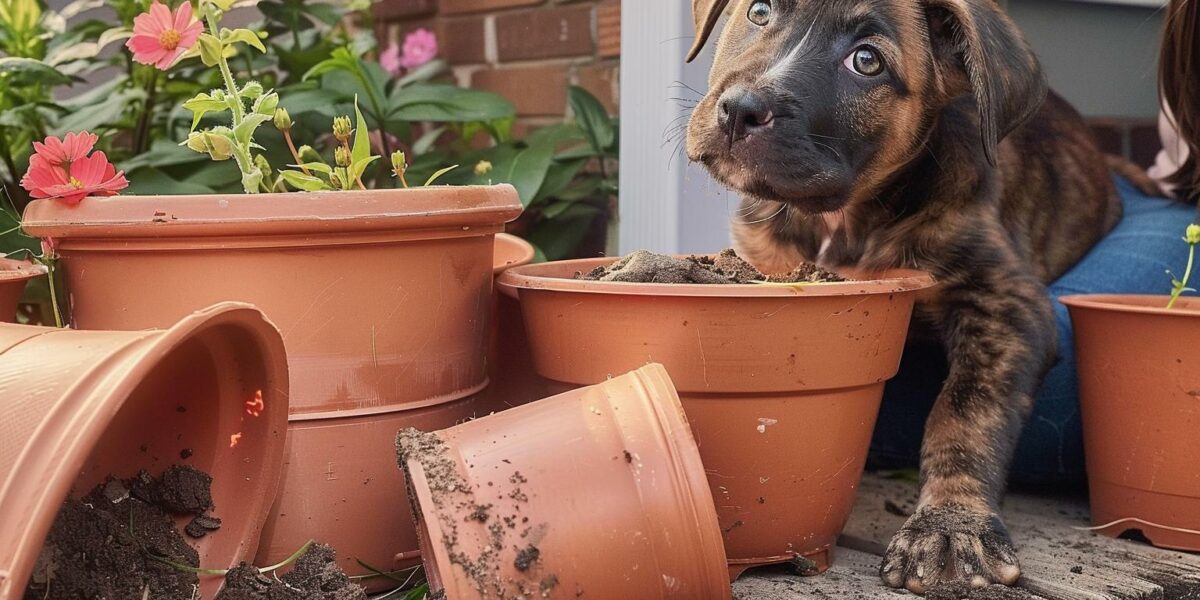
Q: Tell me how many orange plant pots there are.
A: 7